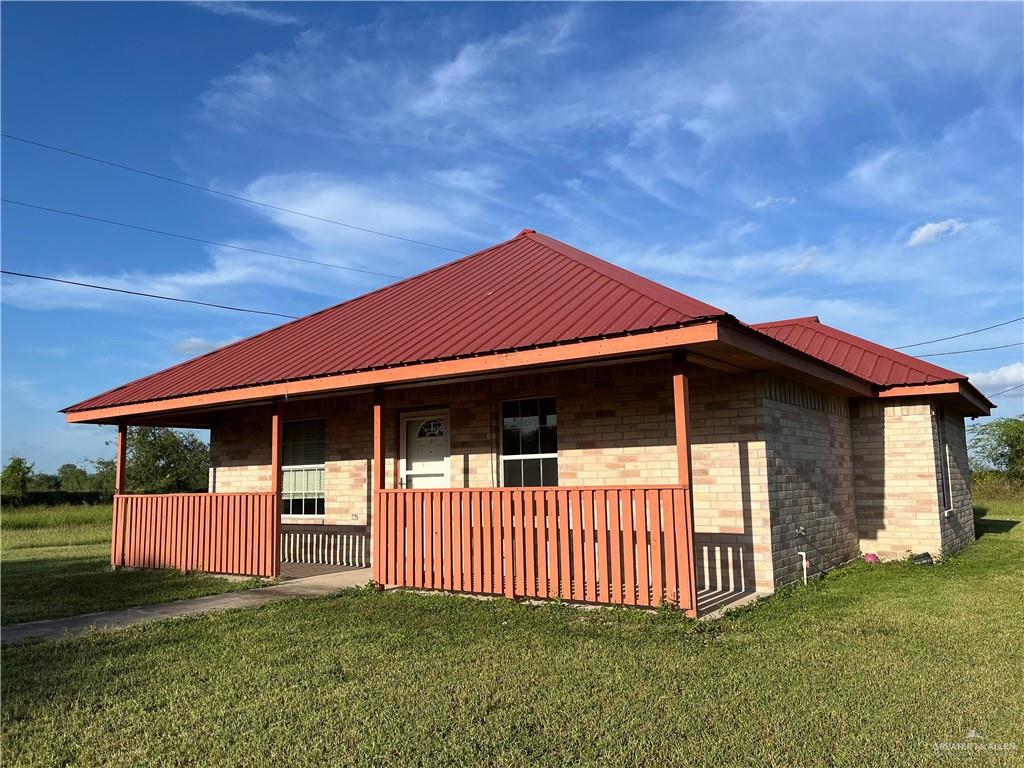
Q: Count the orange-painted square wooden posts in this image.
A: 4